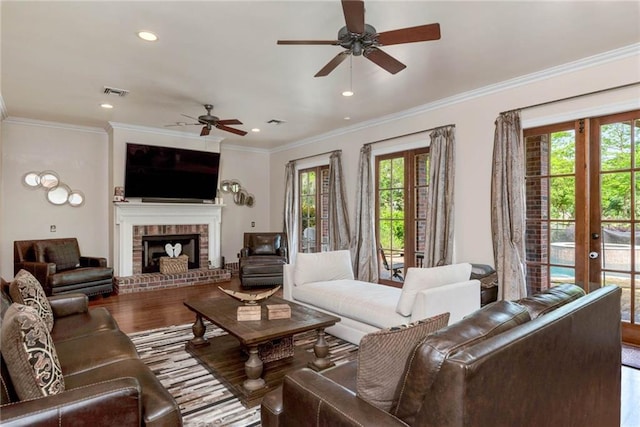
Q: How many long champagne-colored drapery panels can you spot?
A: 5